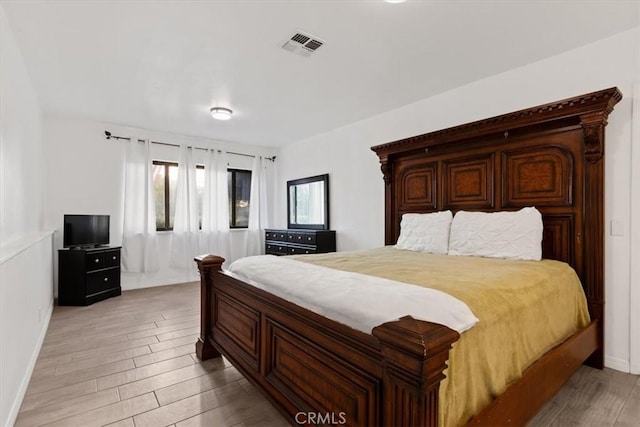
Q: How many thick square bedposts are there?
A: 2